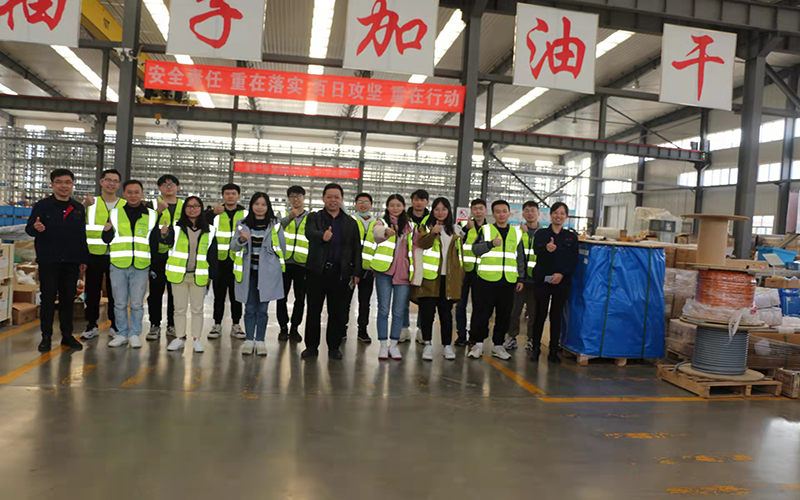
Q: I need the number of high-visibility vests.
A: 14